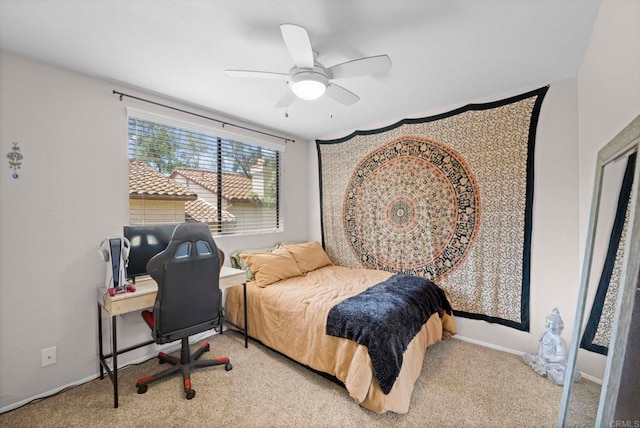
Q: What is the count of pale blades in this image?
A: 5